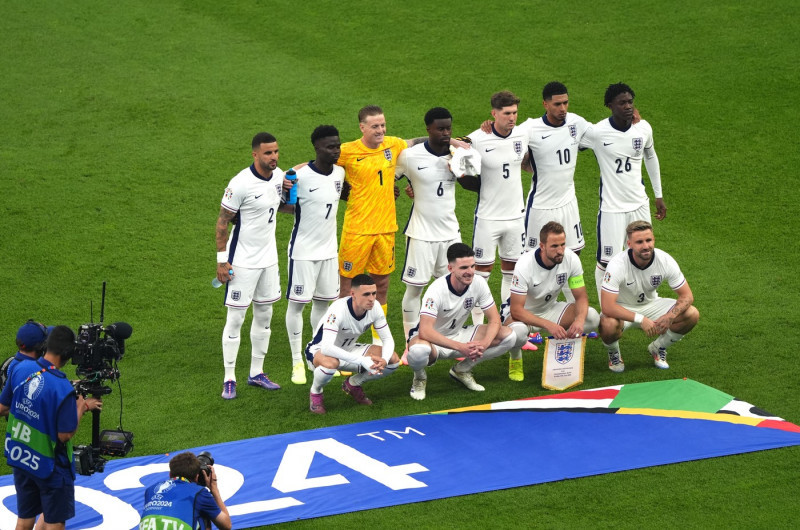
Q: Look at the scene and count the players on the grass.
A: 11